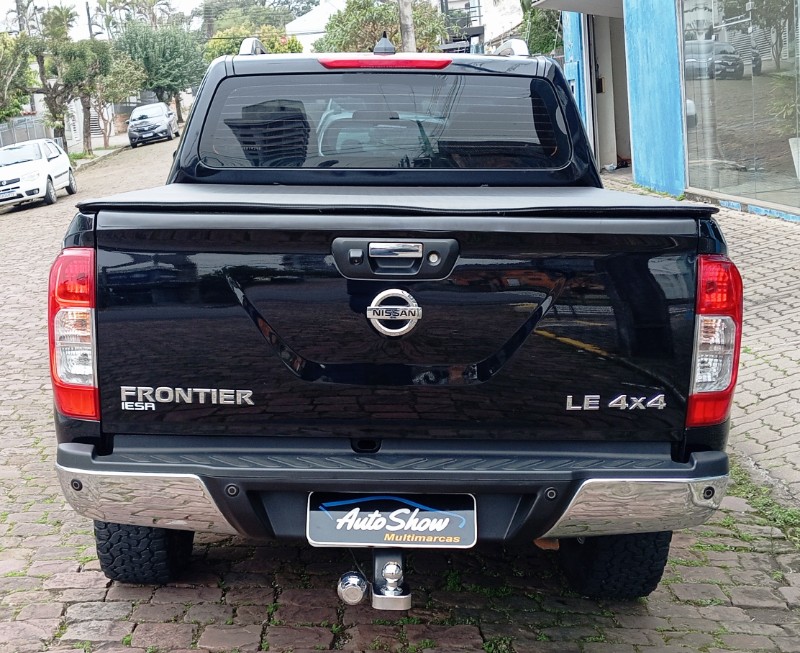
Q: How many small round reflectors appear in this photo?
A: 4